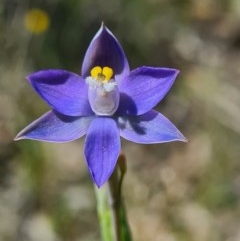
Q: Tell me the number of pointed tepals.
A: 6